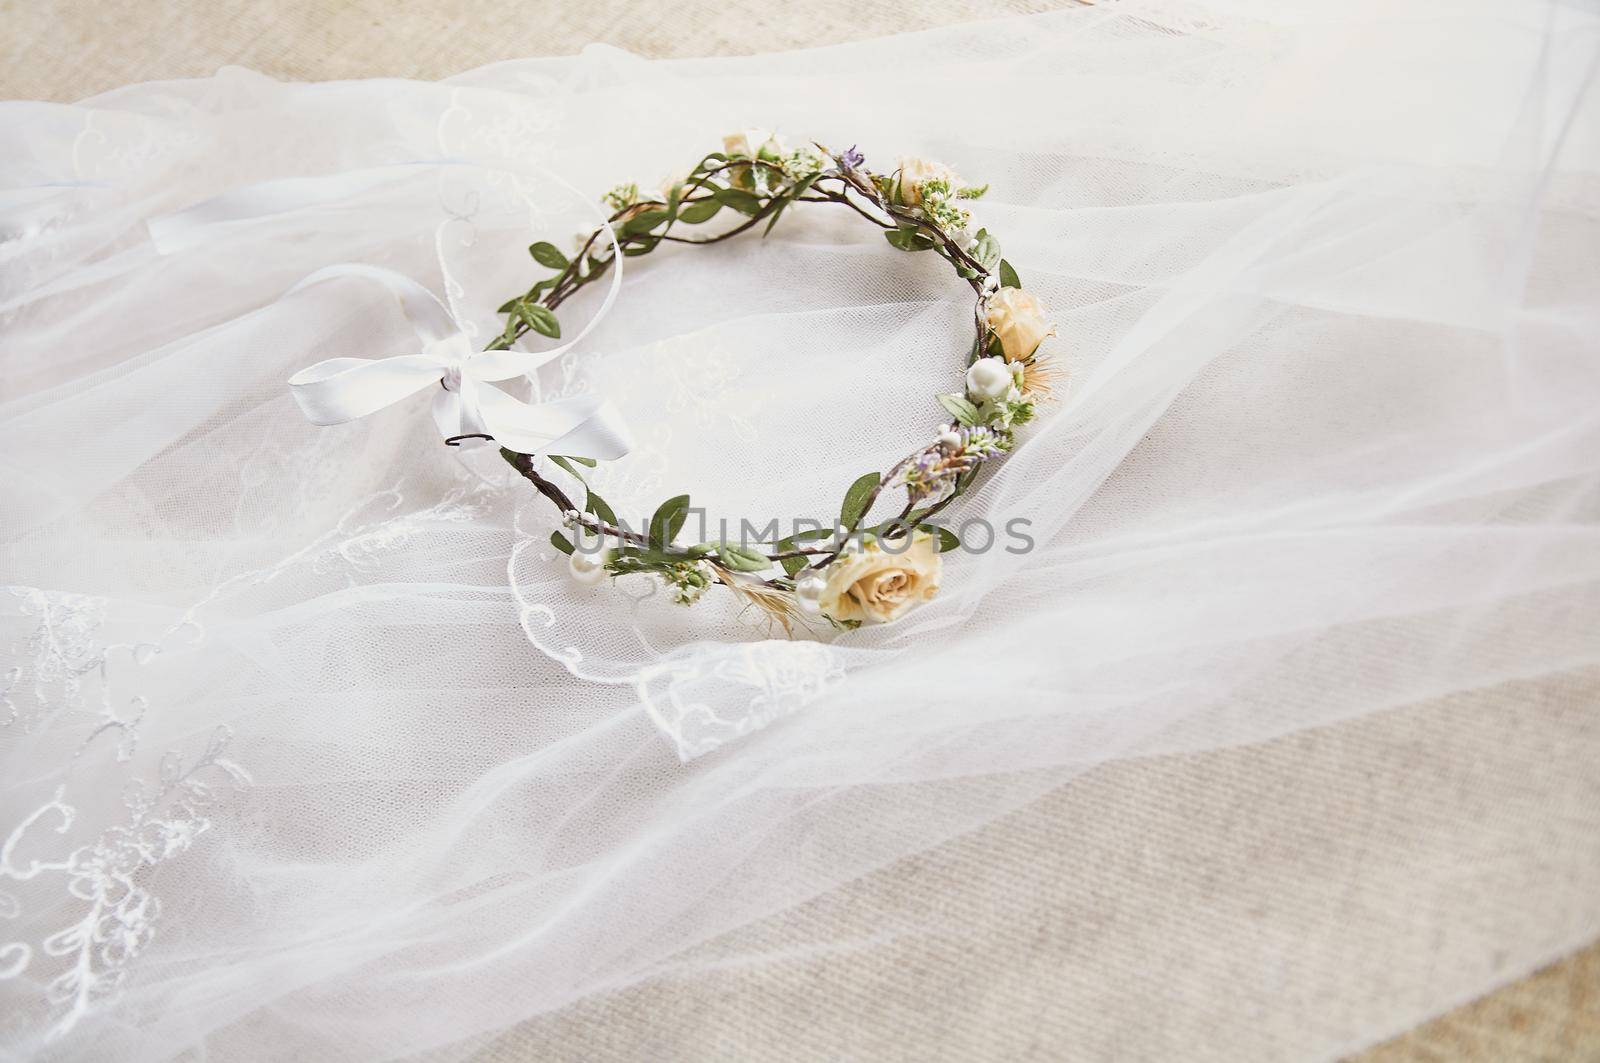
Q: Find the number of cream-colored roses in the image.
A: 4